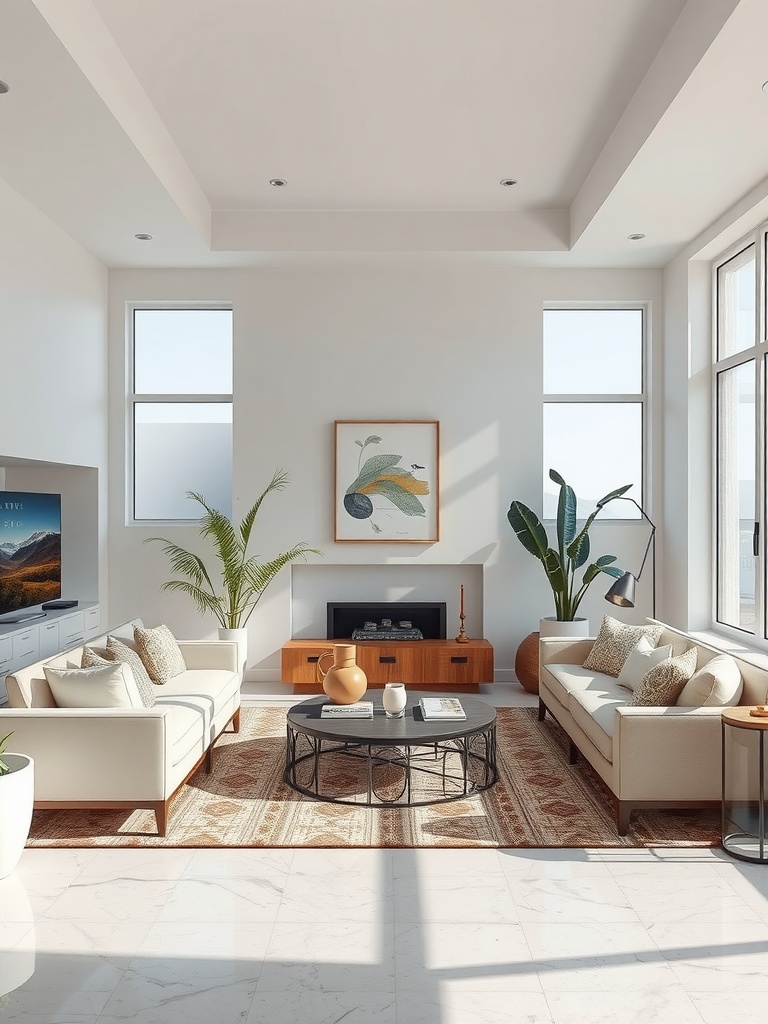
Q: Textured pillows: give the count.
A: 5